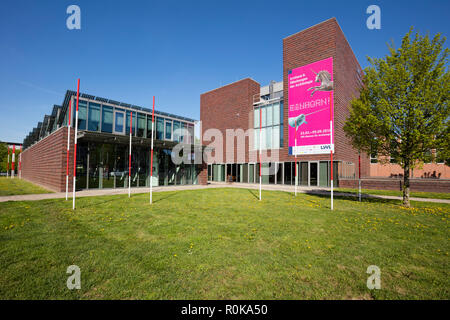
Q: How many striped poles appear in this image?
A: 11